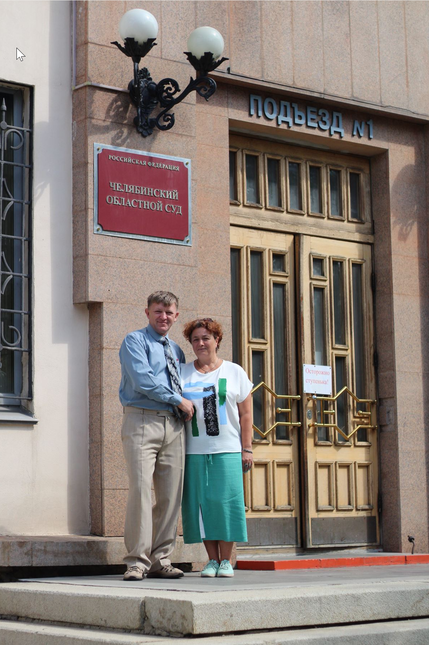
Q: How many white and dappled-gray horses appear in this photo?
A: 0